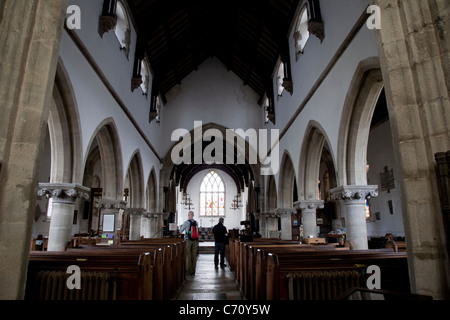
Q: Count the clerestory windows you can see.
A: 6